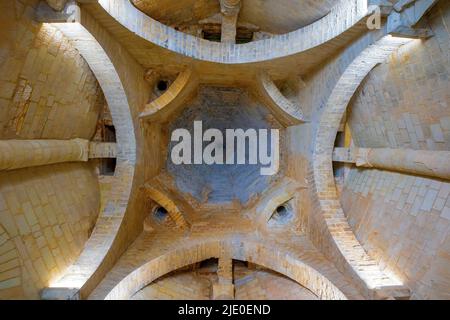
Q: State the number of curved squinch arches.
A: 4